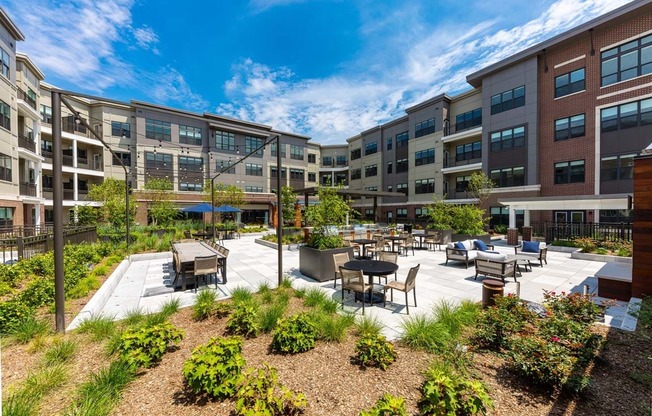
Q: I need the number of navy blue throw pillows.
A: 3